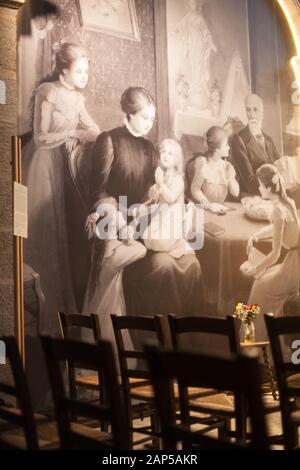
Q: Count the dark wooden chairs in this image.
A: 7